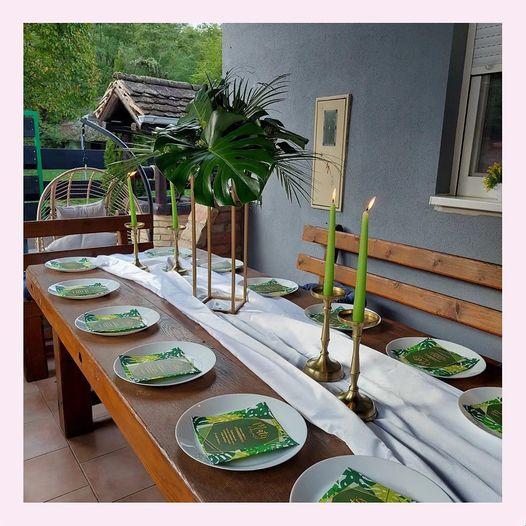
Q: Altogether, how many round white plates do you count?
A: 12